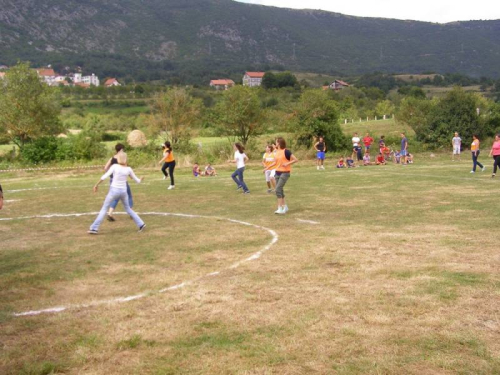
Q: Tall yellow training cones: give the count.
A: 0